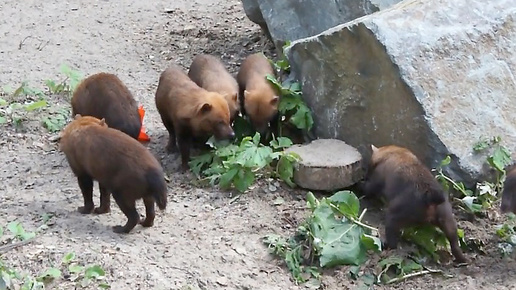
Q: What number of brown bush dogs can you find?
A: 7